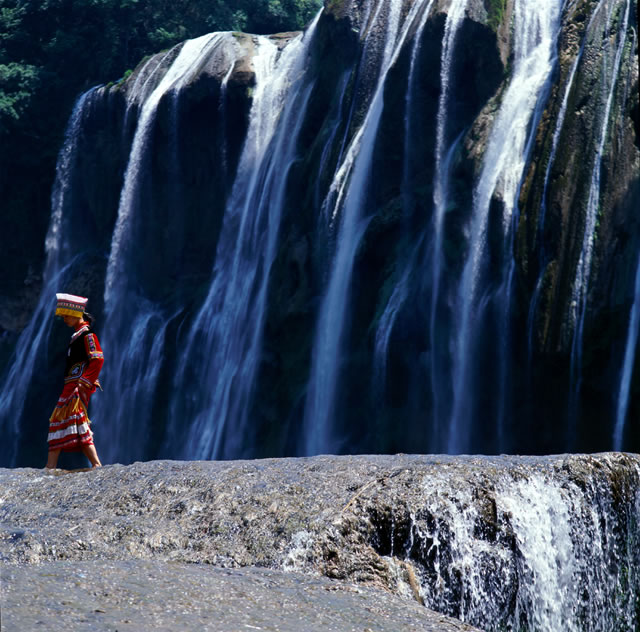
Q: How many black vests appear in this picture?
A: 1